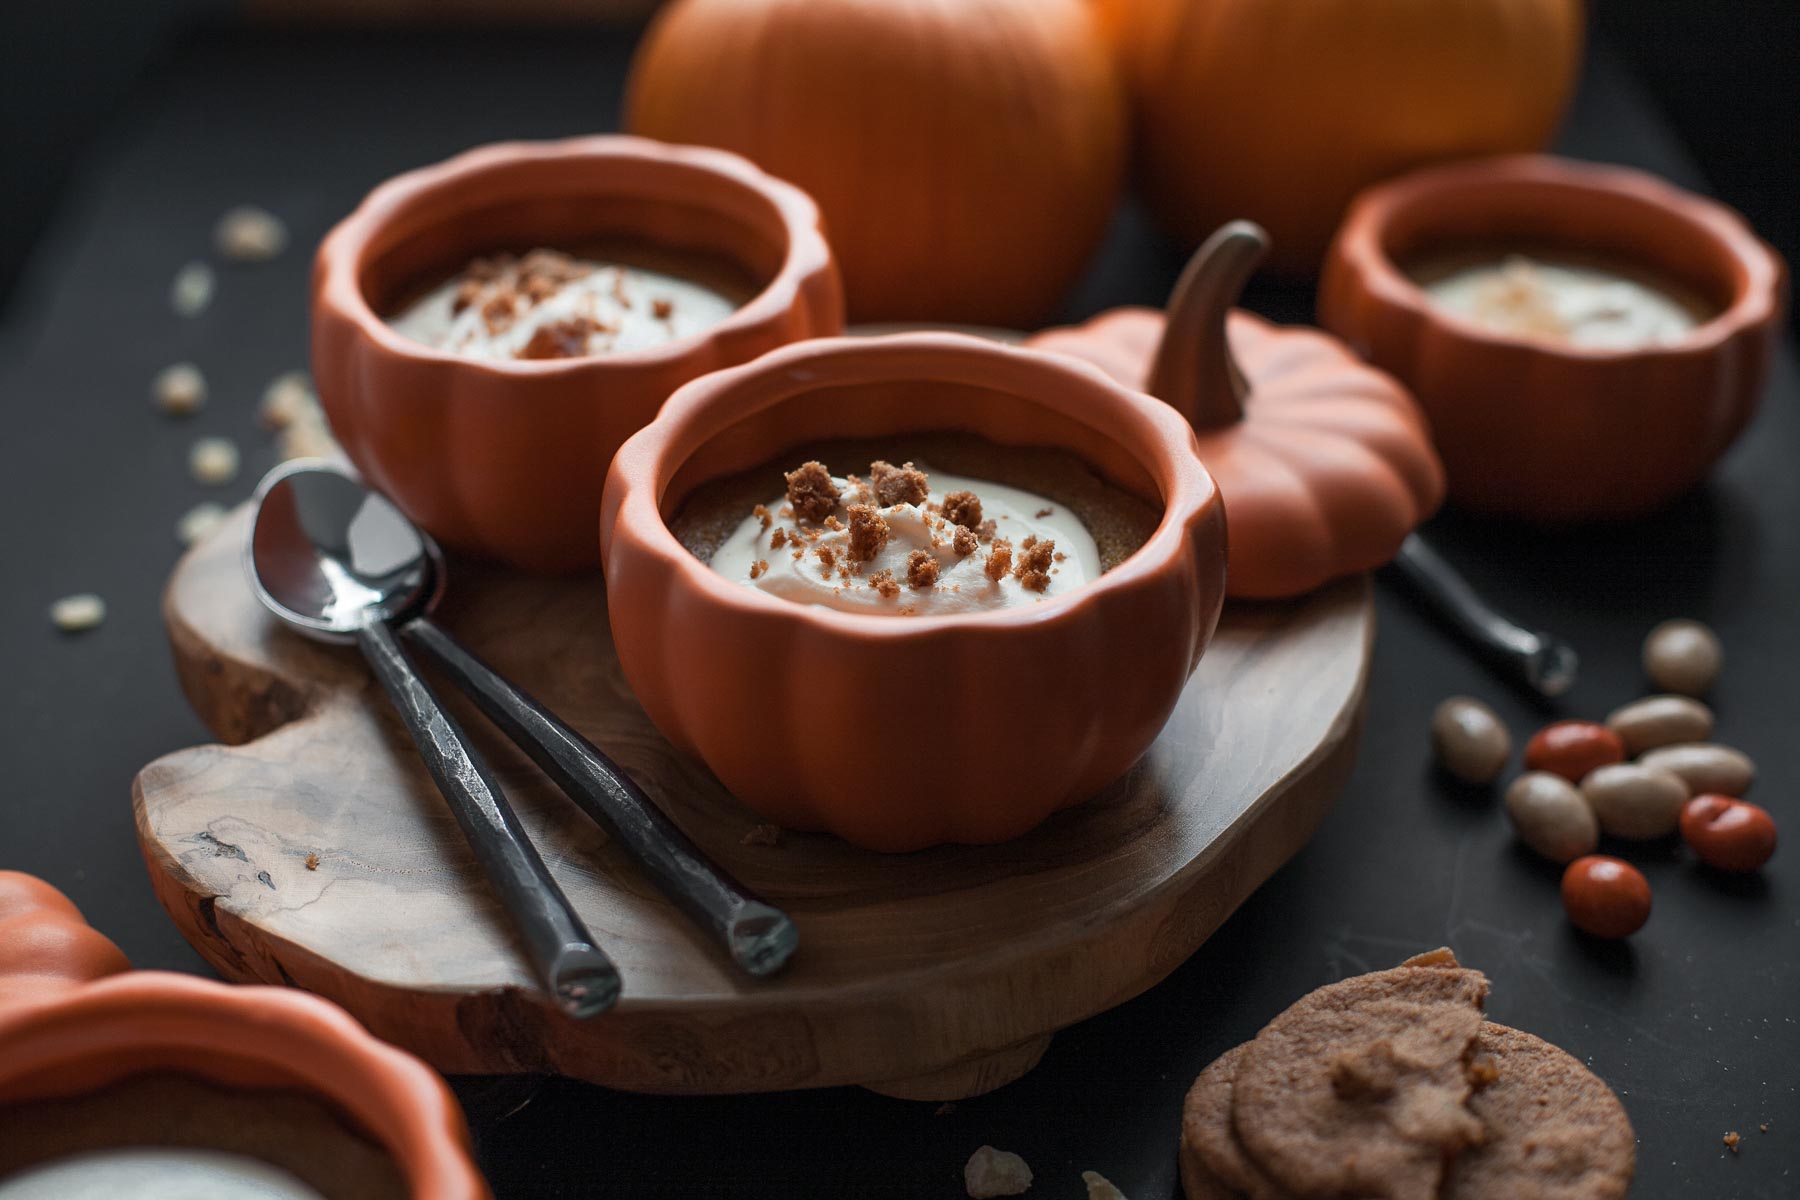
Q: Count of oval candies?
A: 9